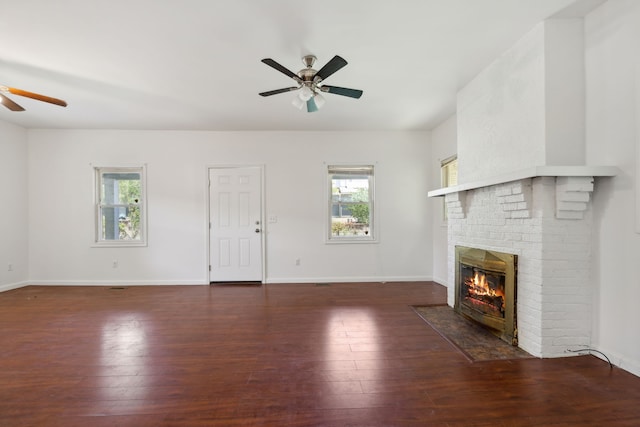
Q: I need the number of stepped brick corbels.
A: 3